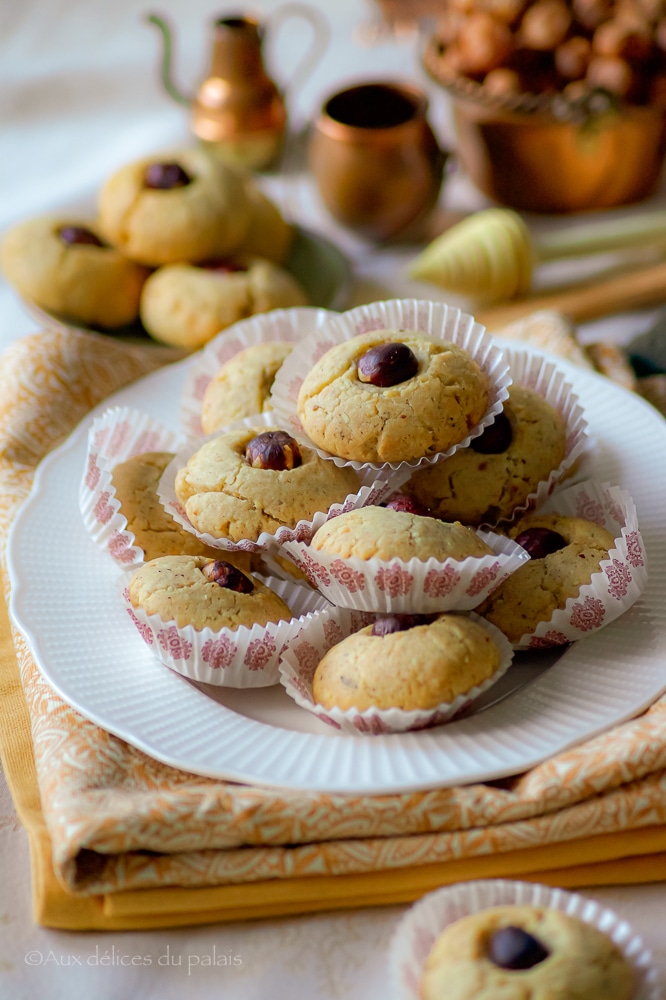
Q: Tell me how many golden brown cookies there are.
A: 14